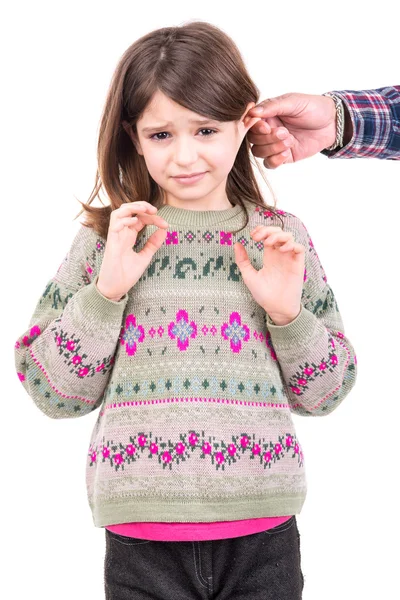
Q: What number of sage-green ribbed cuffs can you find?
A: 2